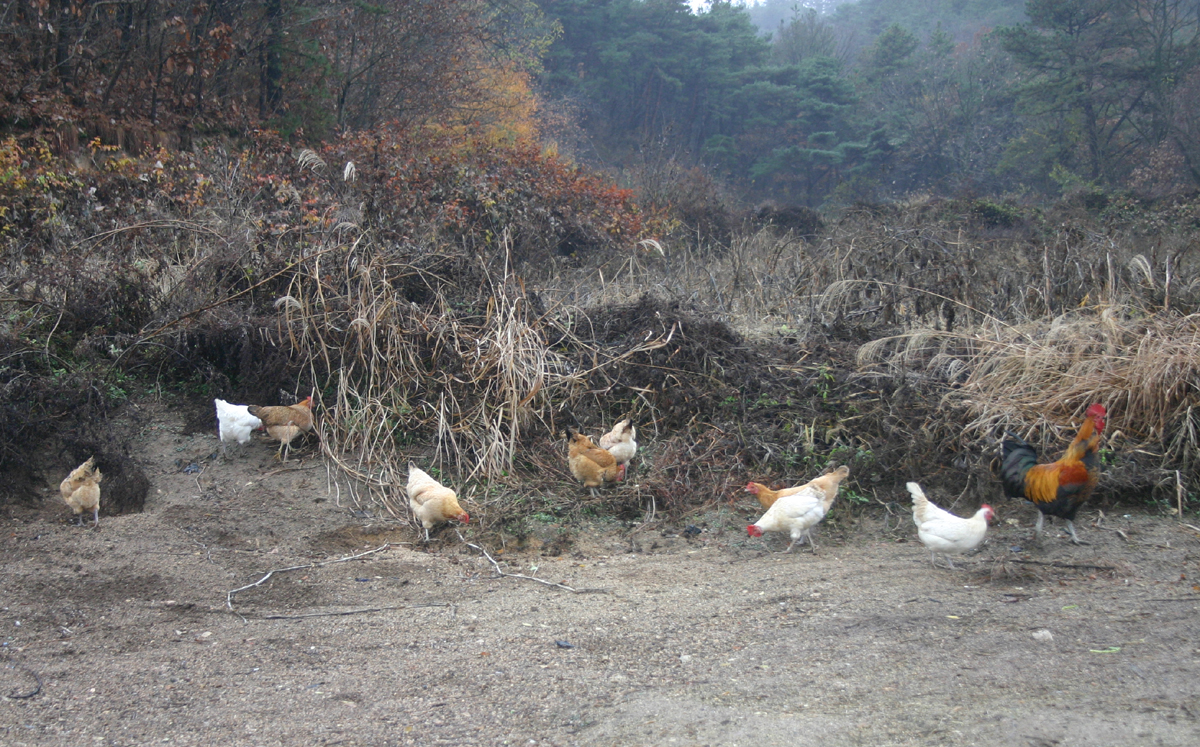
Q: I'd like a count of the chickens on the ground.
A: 10